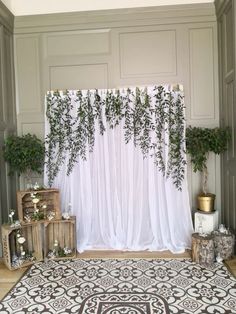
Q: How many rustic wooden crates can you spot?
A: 3